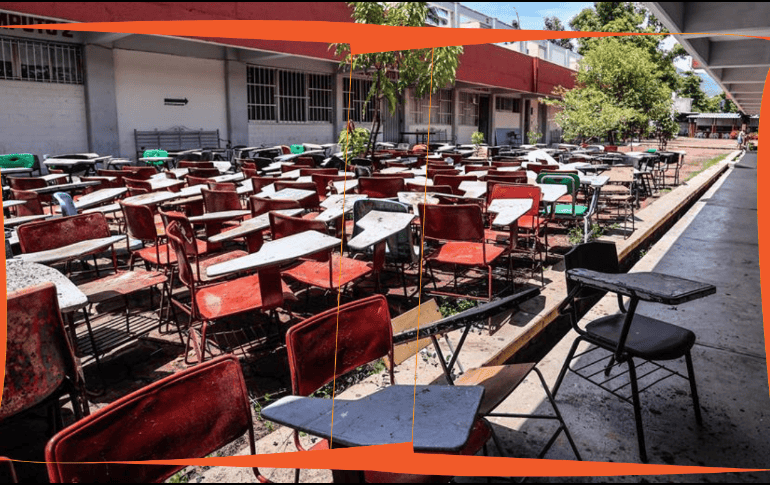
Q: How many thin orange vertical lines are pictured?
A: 2